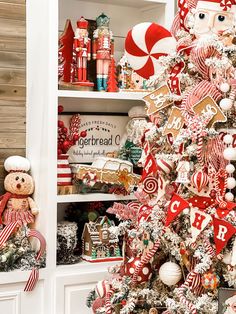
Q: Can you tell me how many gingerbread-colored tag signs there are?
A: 3